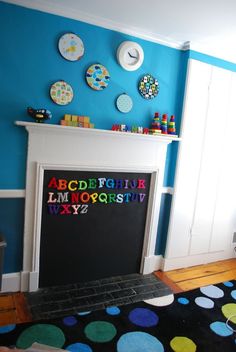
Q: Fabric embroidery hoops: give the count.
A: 5